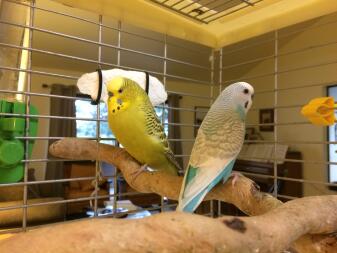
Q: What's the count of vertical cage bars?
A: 7